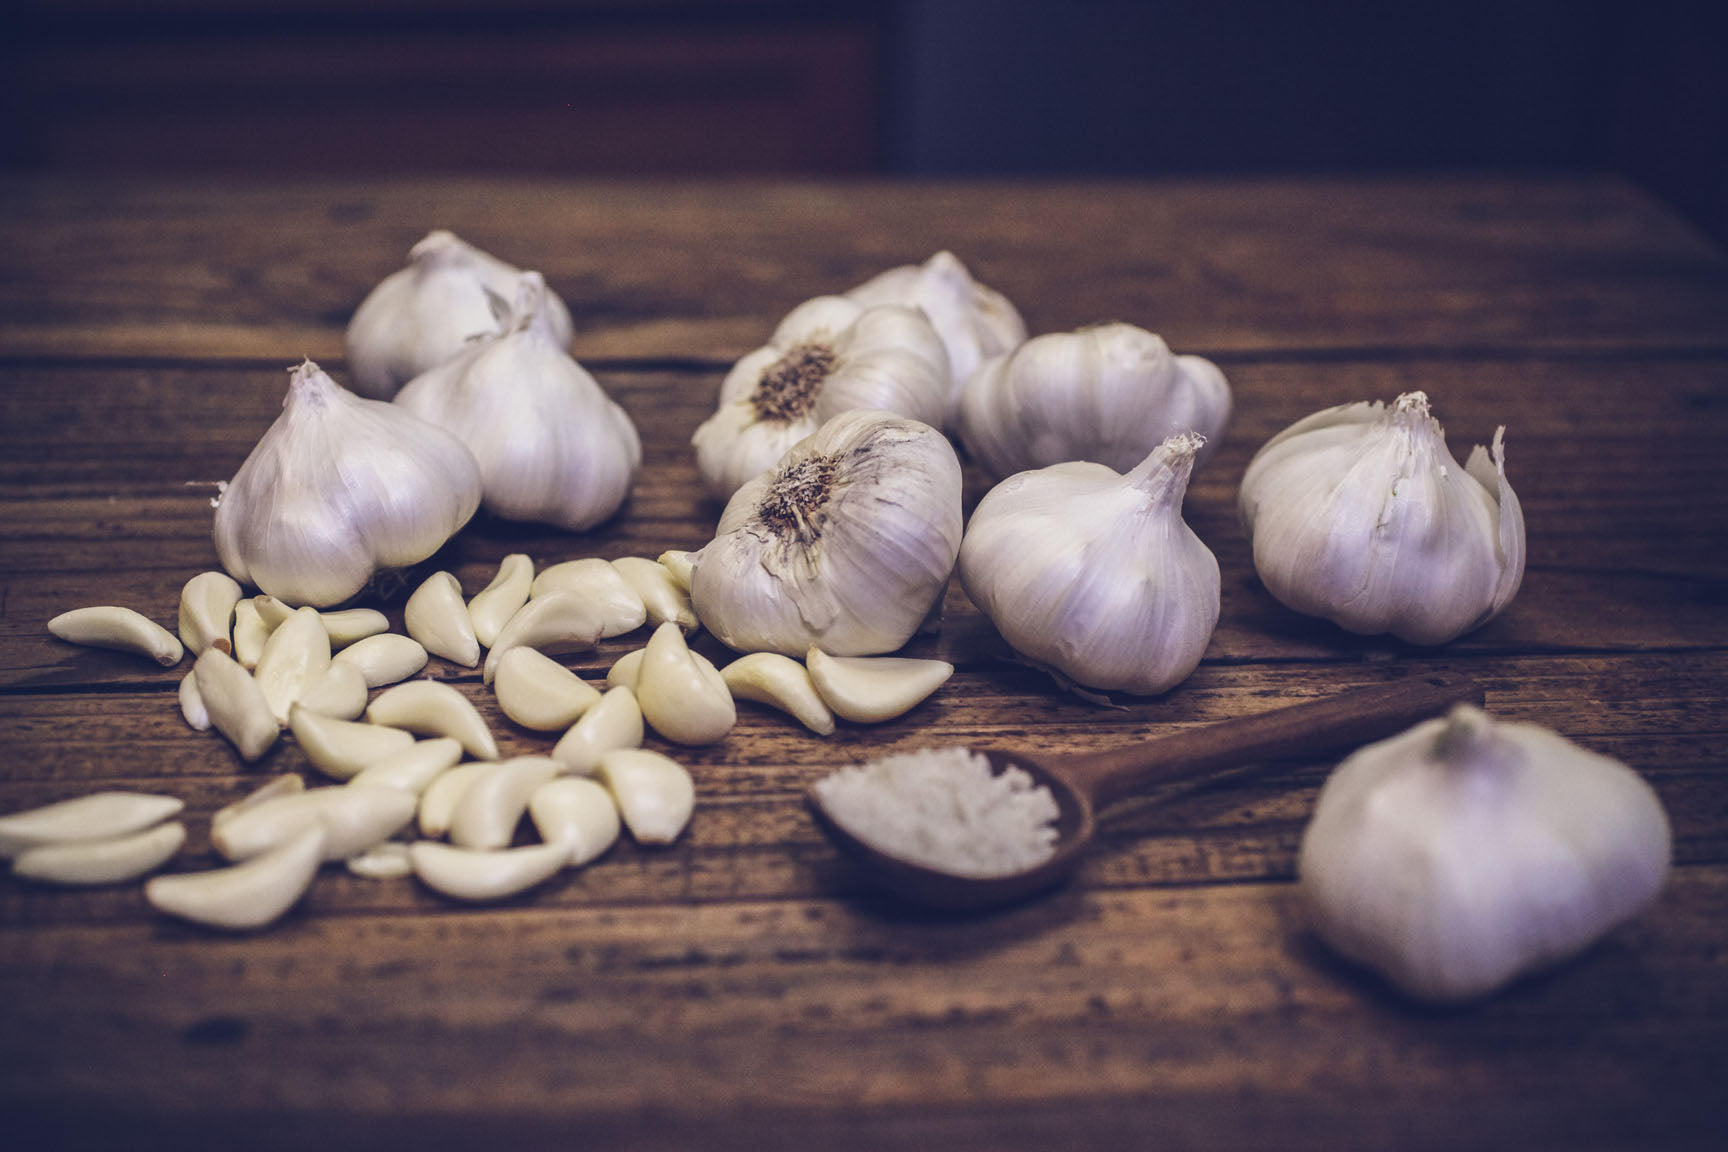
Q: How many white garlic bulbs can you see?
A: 10